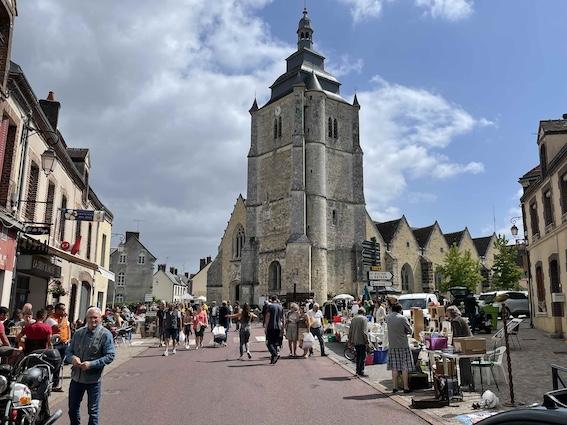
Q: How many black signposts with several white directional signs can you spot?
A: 1